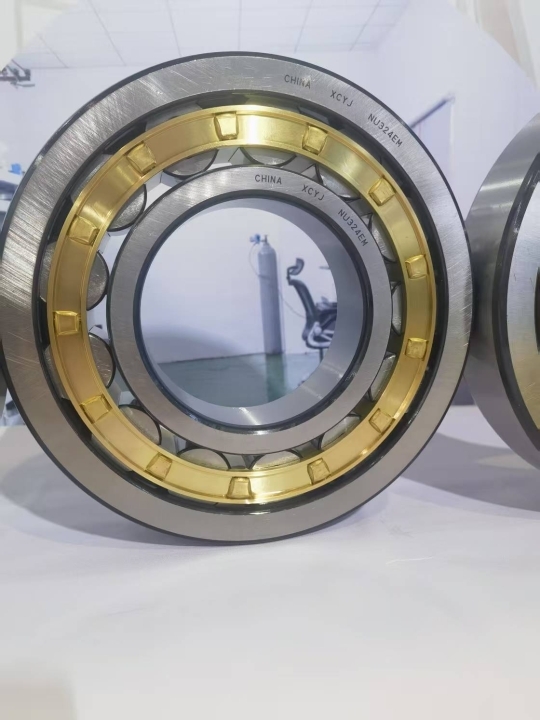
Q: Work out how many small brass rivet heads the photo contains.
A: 13